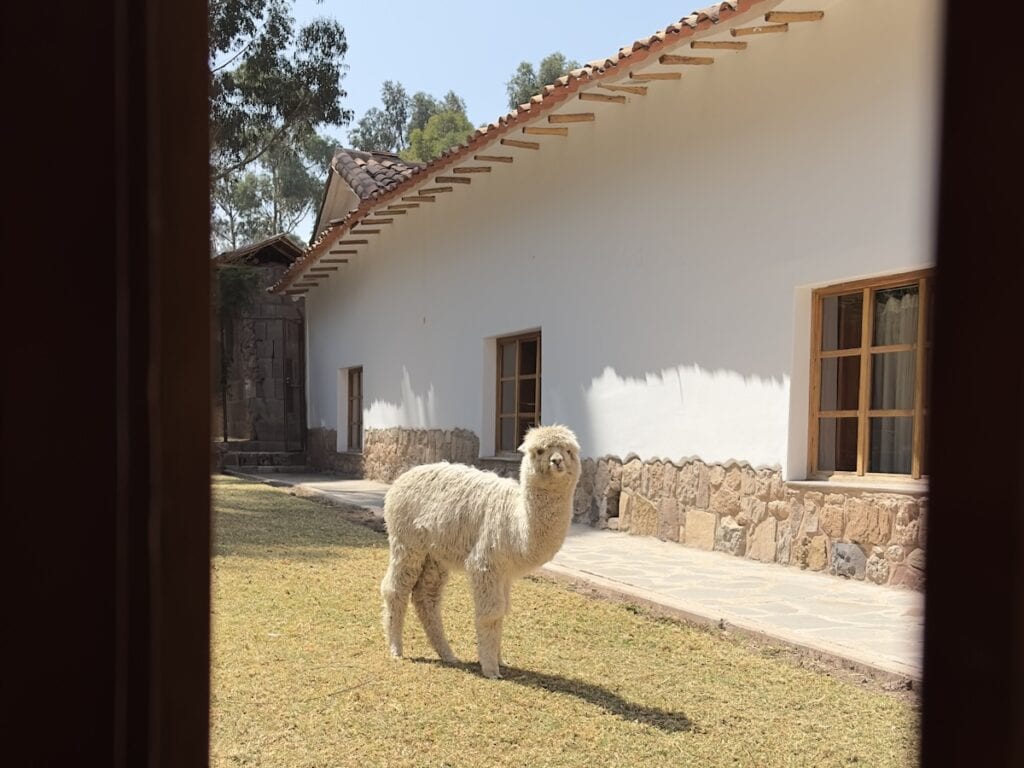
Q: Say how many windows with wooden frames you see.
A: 3